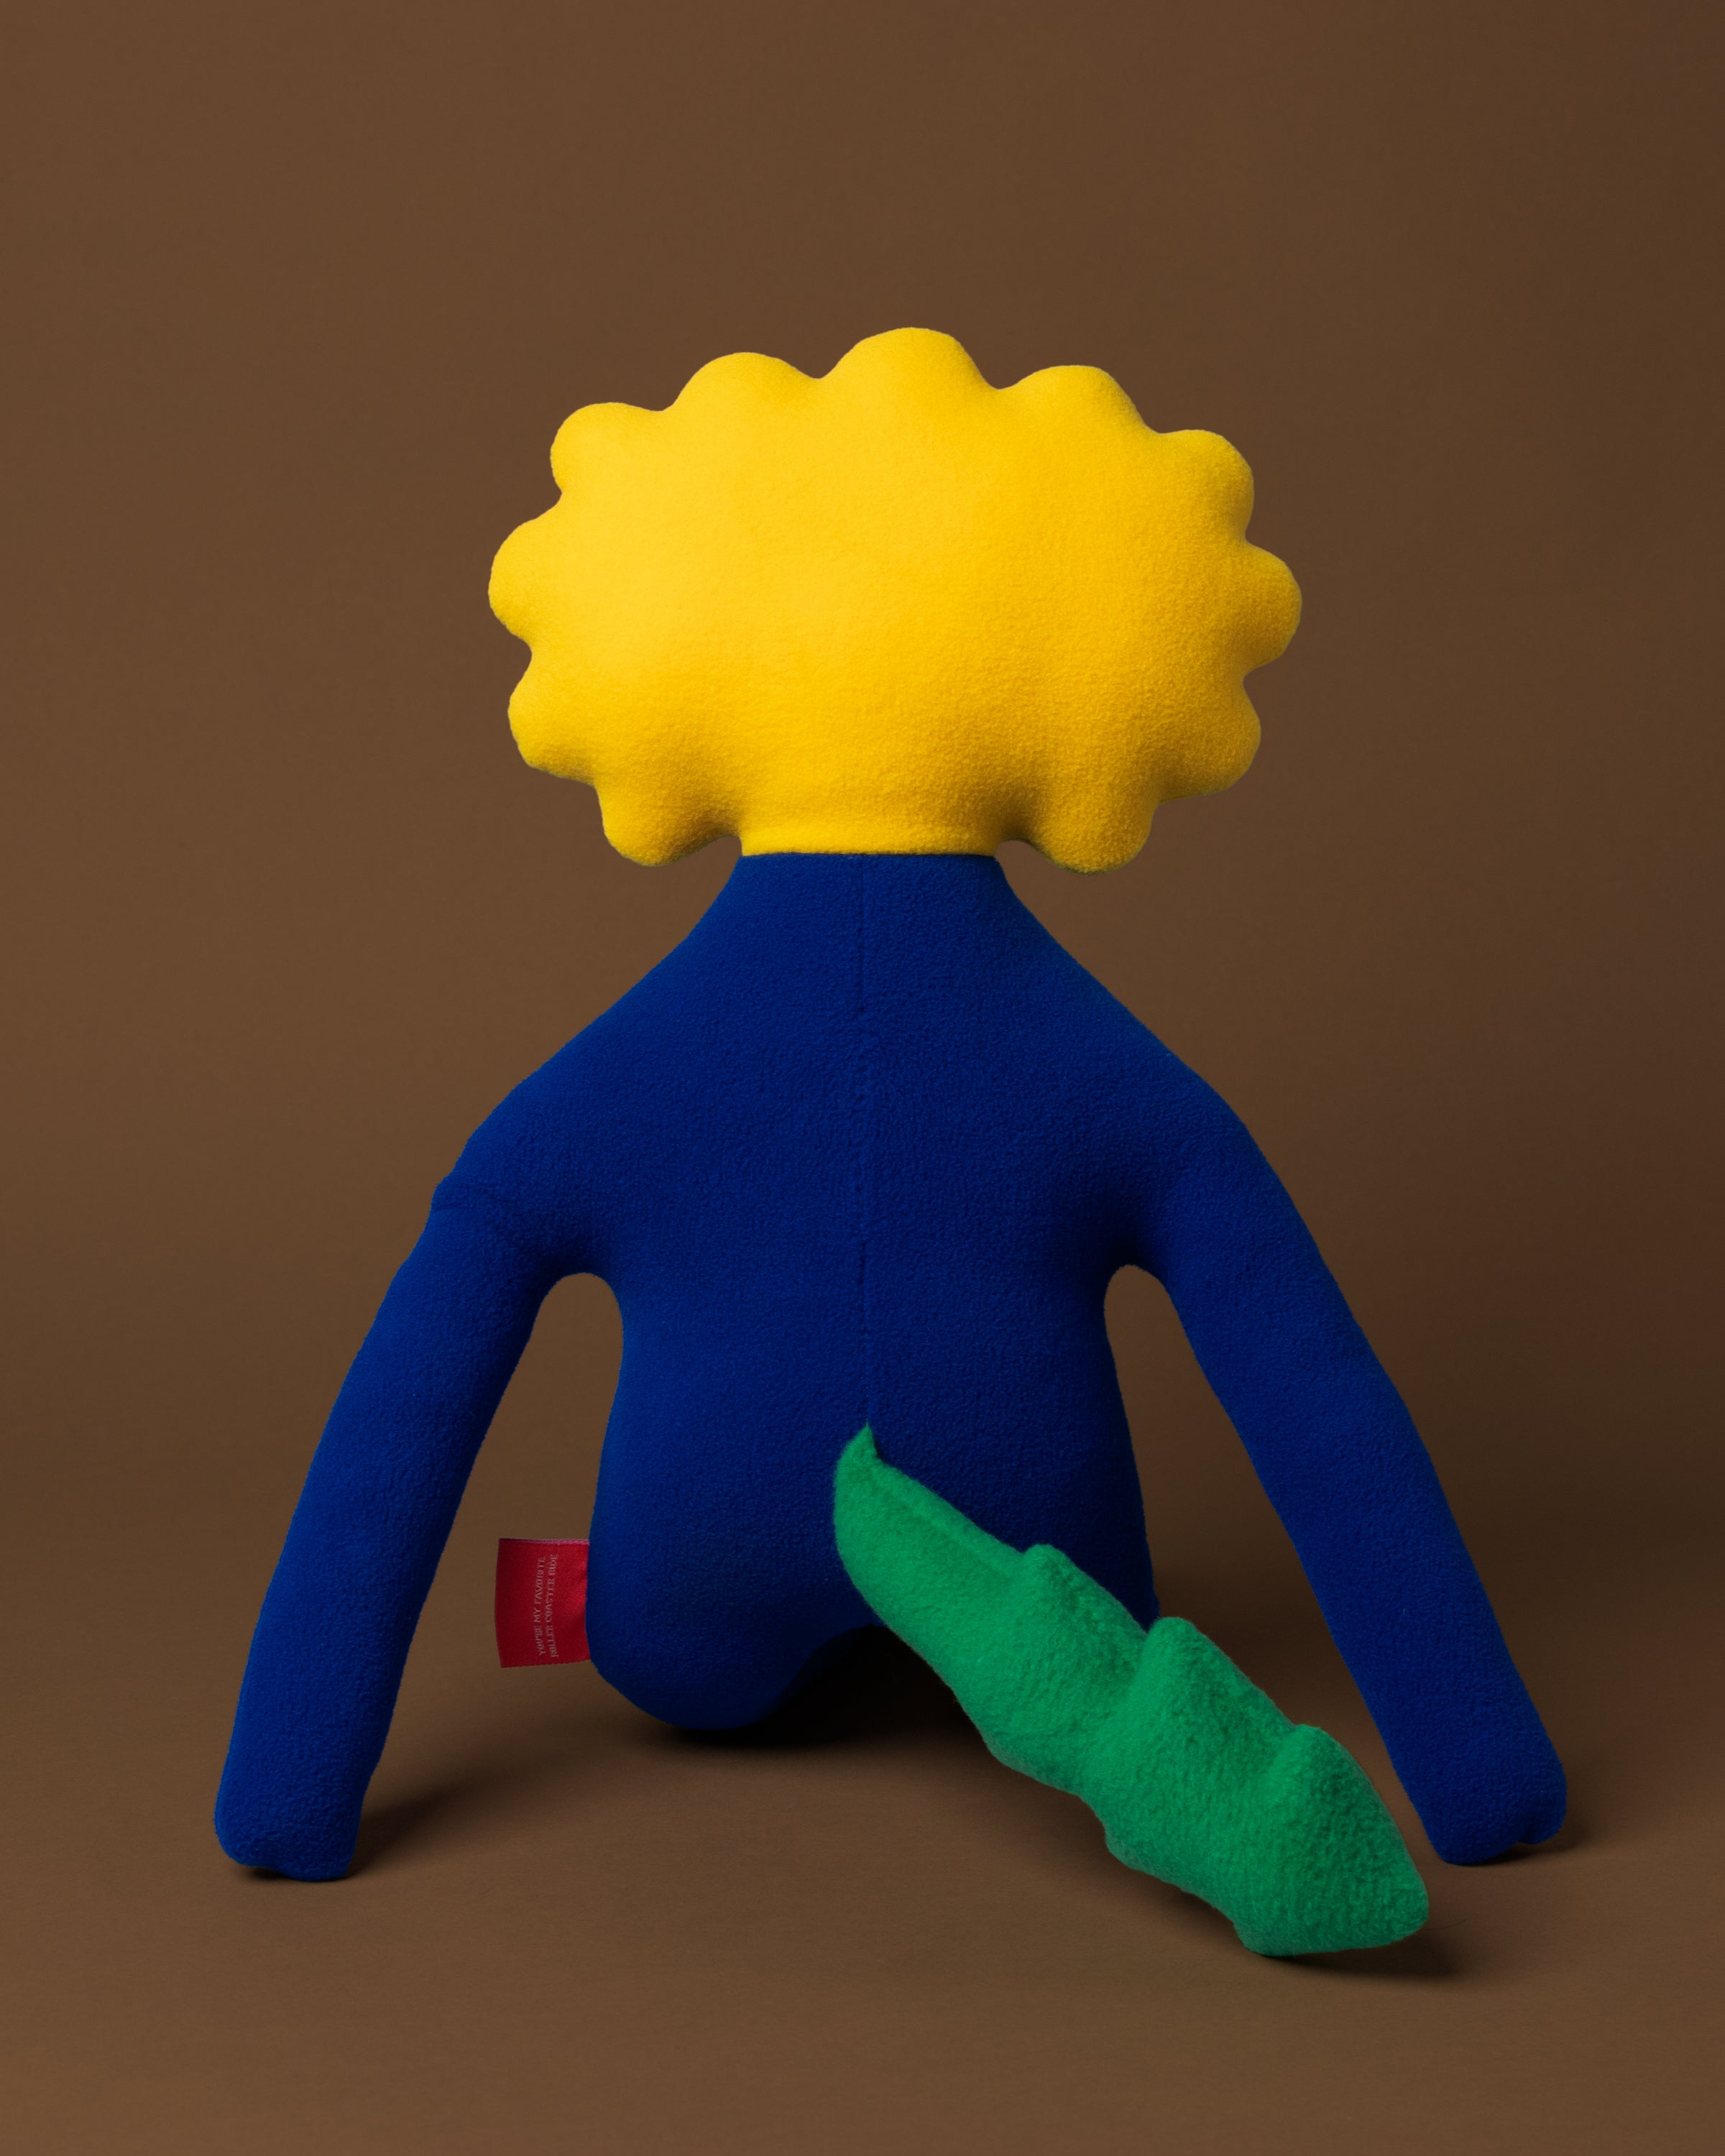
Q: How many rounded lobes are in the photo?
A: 11